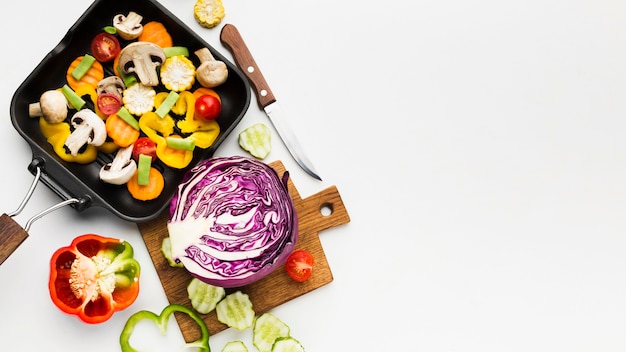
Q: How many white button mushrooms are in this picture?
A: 7